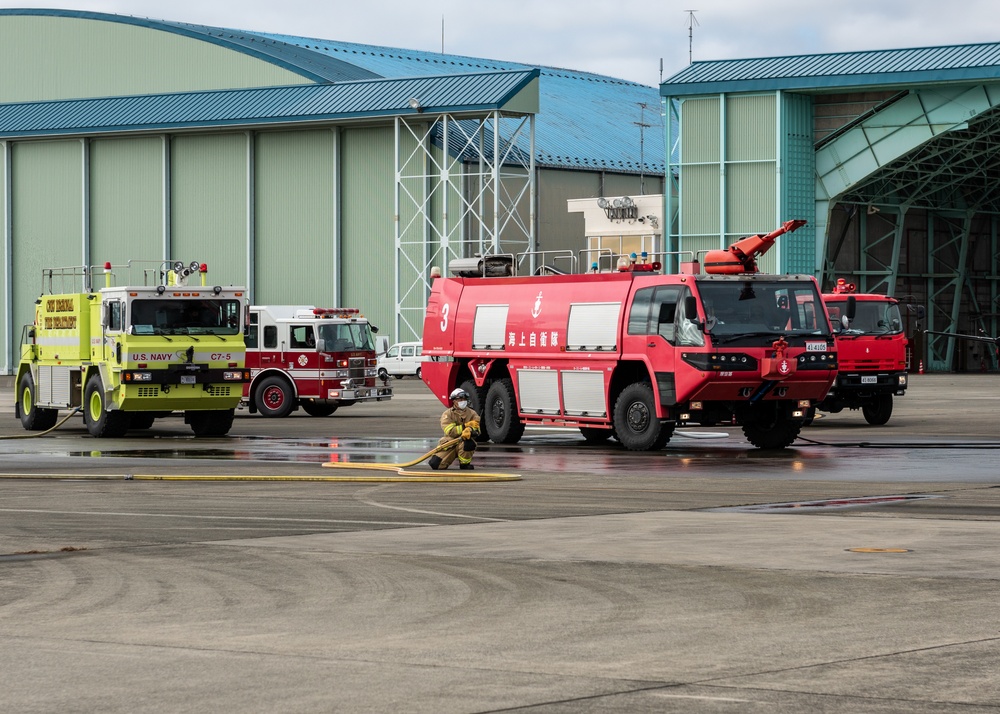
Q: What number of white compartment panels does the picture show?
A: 4